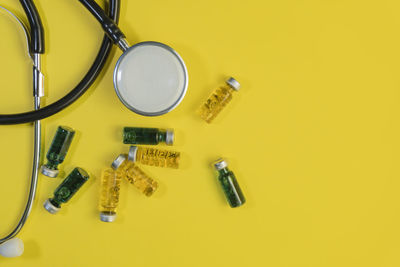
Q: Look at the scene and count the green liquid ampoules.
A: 4